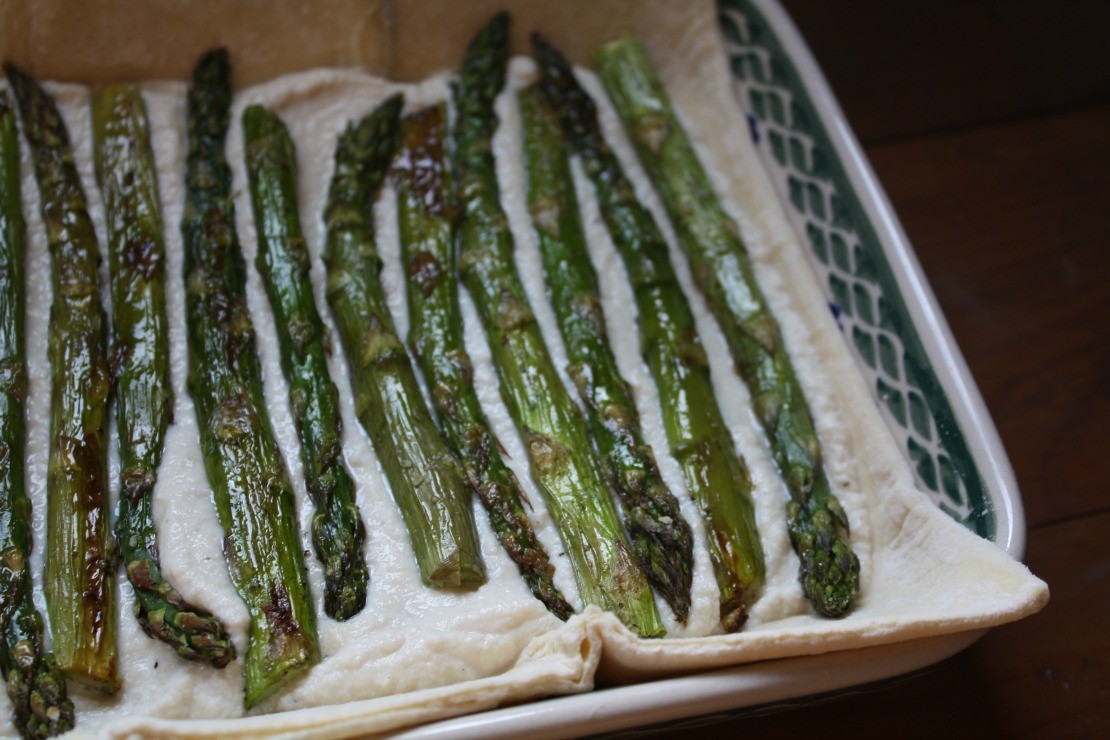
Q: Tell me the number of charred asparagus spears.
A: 11